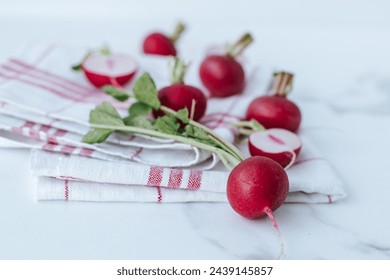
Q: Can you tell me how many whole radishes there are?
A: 5